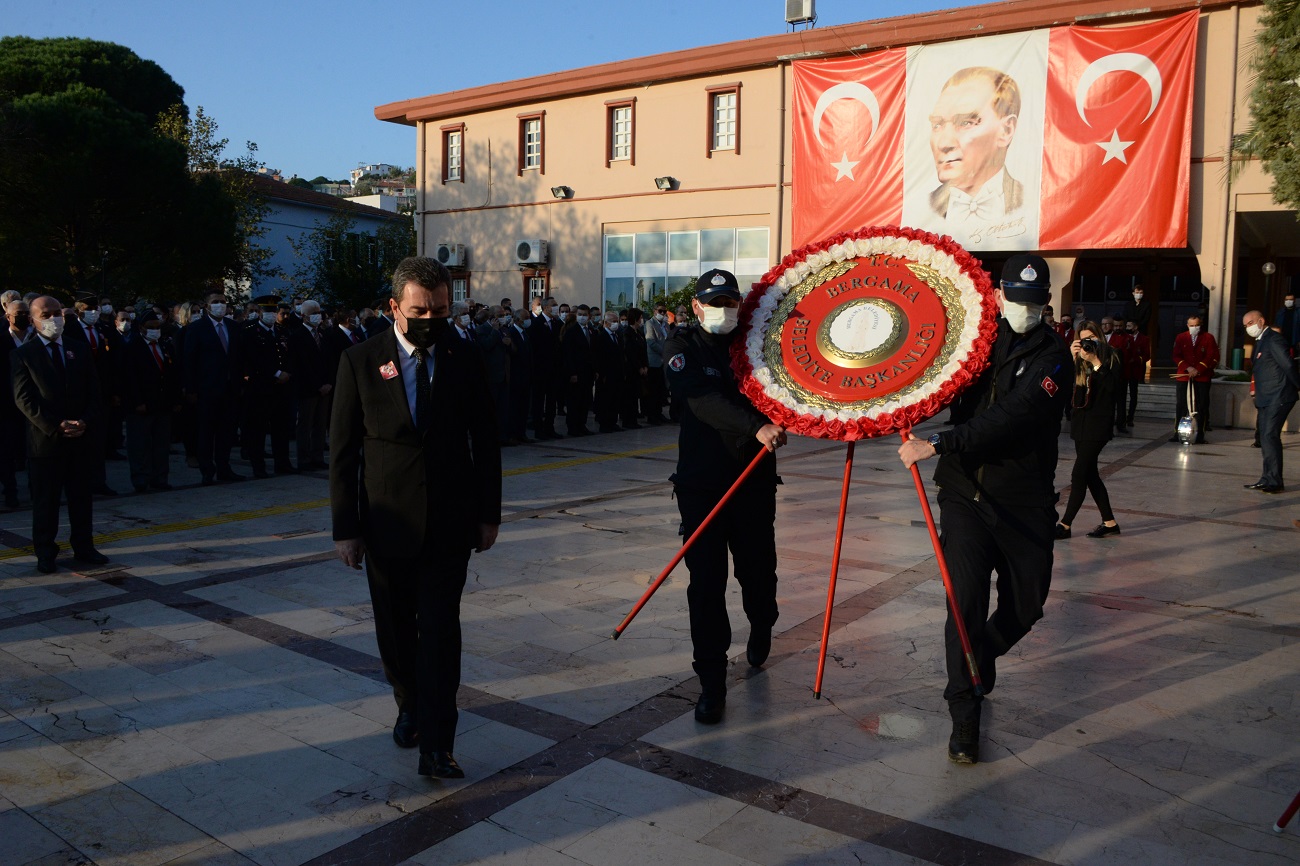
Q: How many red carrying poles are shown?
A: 3